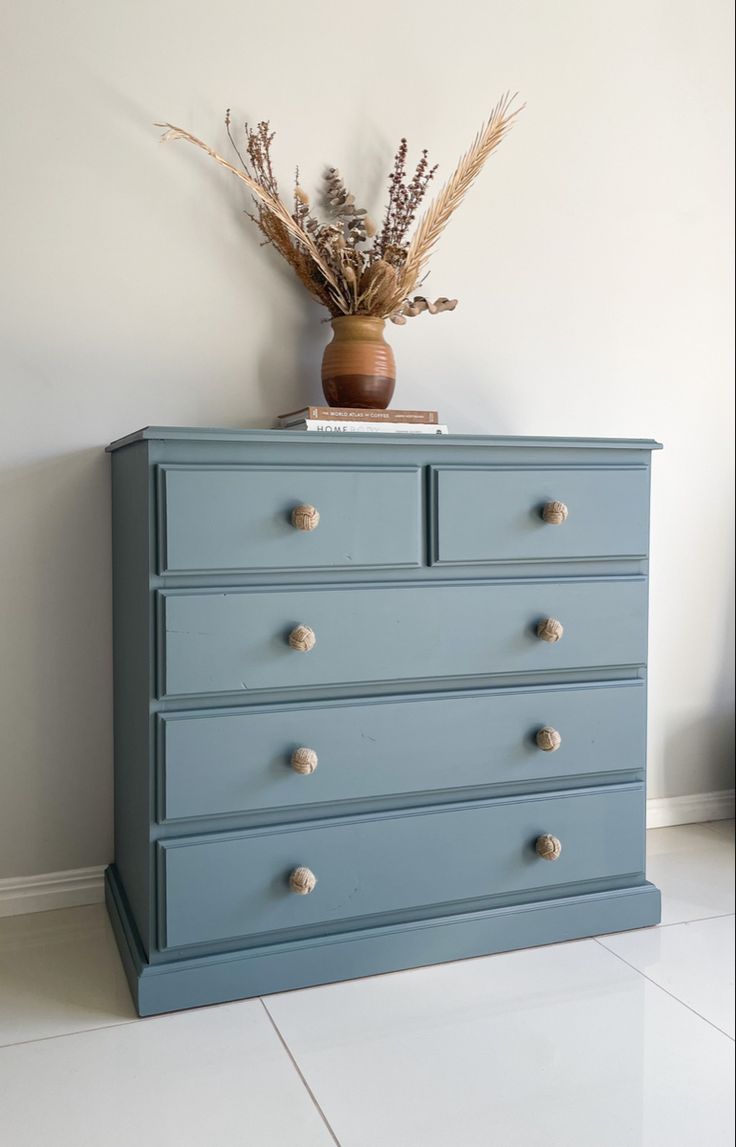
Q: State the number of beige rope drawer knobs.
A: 8